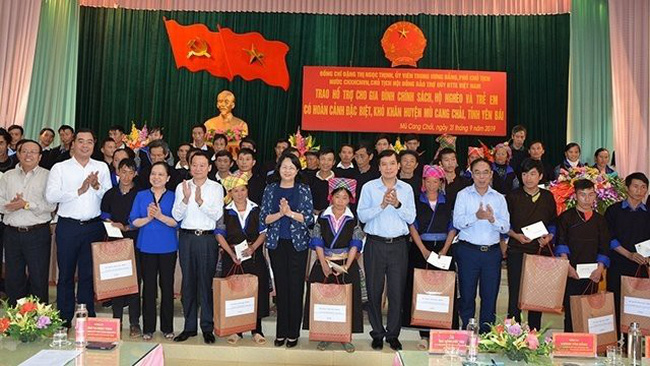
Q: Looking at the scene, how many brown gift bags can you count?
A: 7